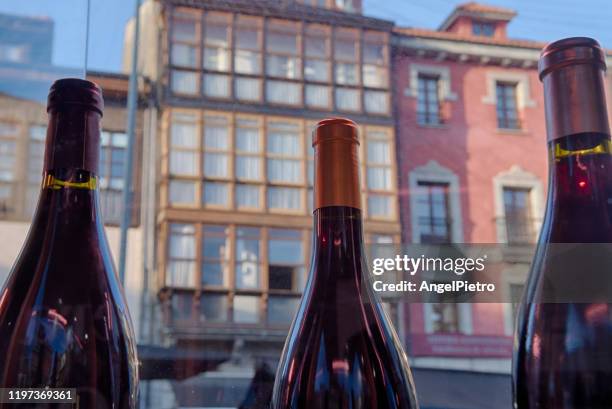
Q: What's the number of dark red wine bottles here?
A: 3